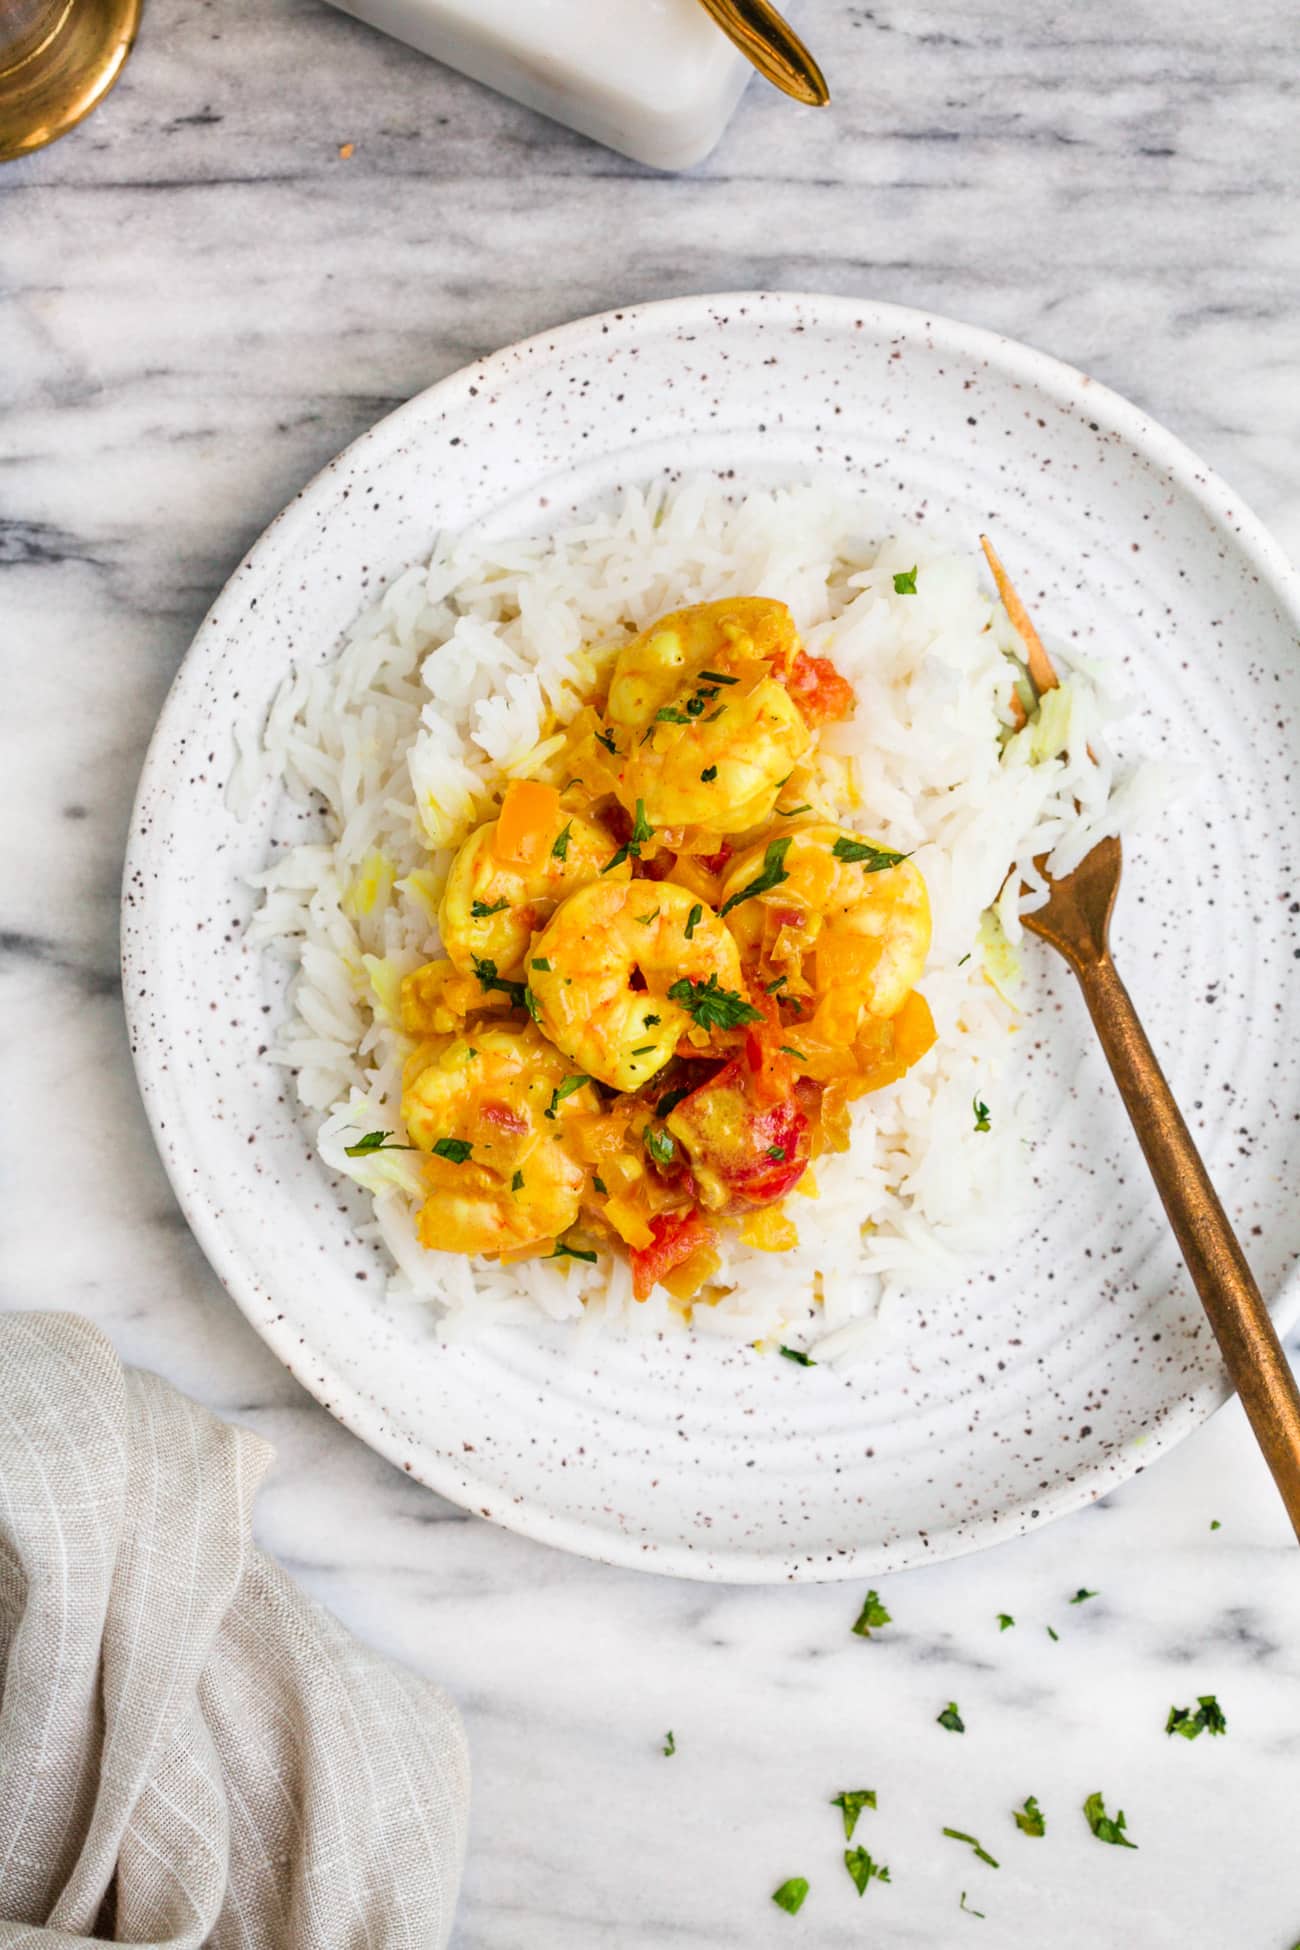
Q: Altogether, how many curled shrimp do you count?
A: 5